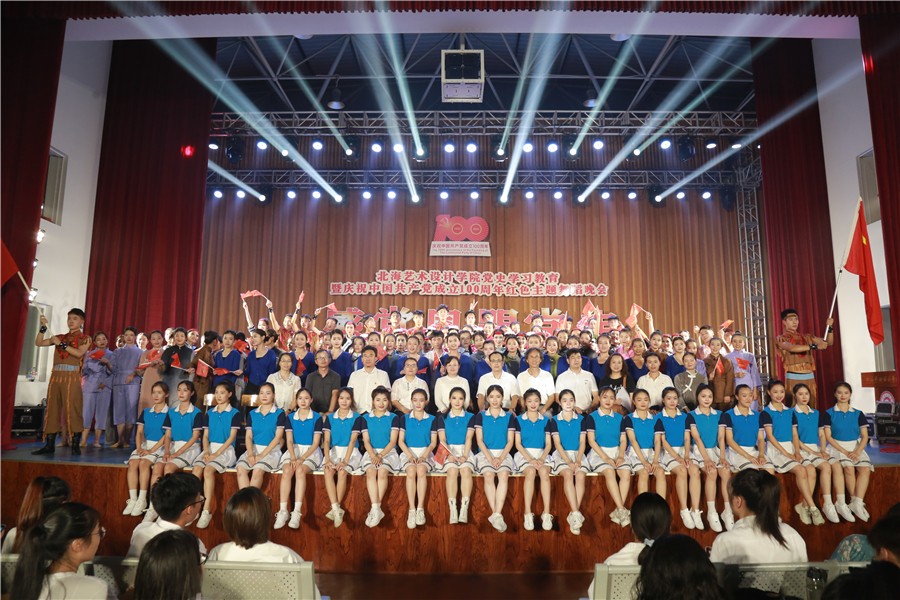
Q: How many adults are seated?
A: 11